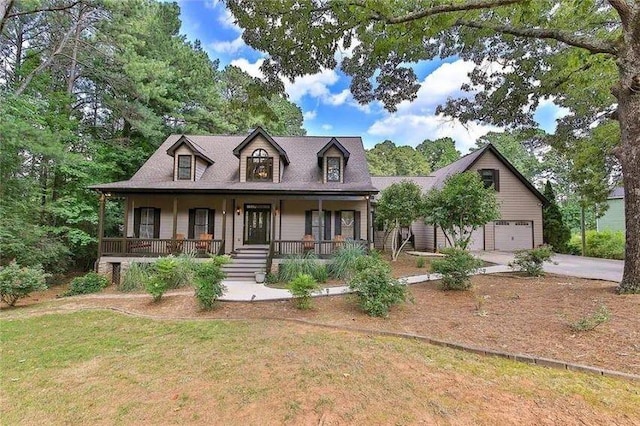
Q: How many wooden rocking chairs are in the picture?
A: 4